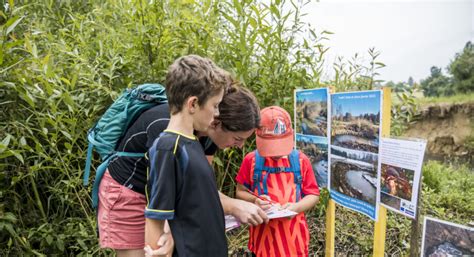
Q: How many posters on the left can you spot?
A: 0